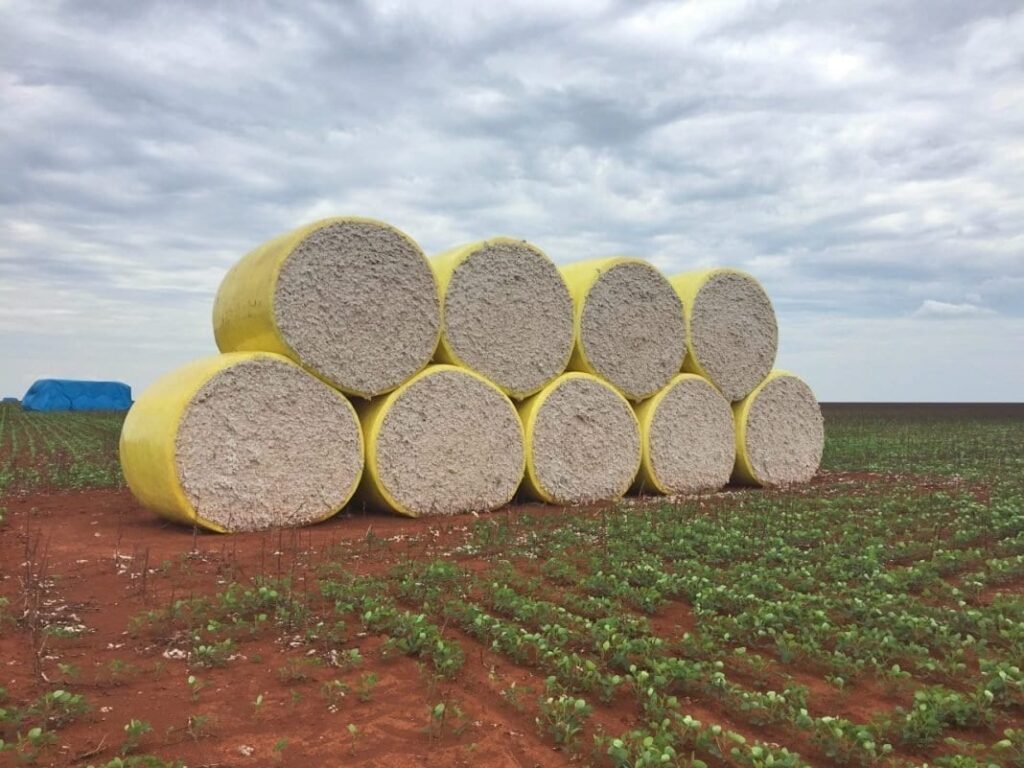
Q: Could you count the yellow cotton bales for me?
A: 9